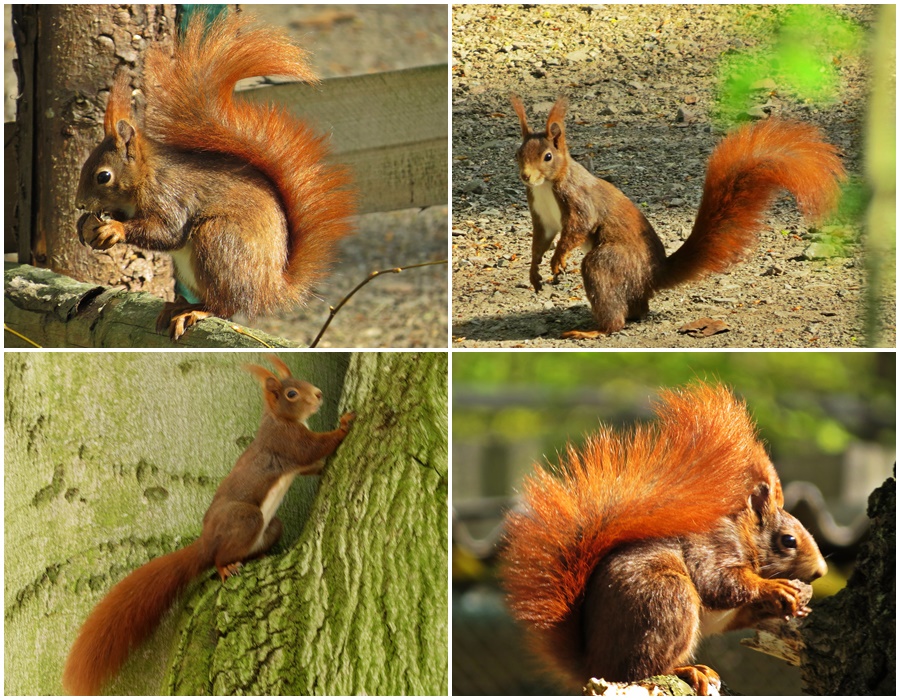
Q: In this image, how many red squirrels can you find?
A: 4